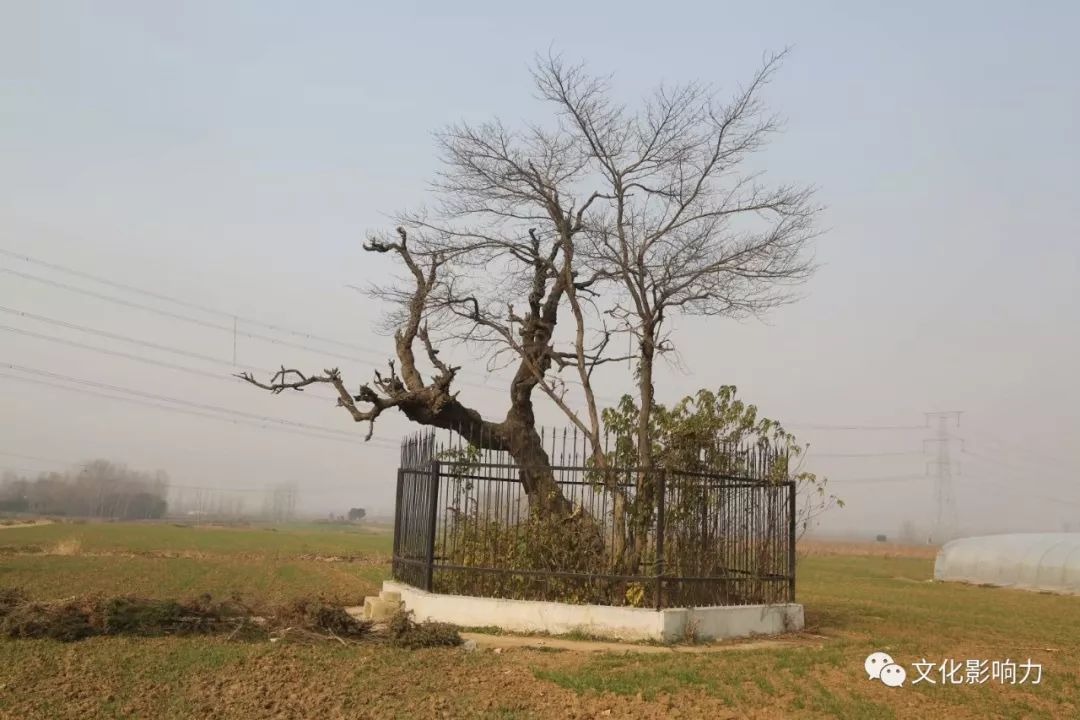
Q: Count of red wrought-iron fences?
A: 0